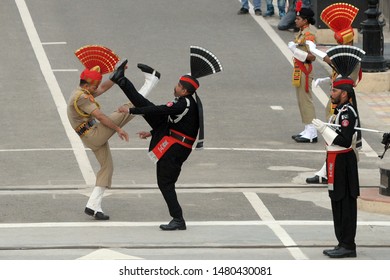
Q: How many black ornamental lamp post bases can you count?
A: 1